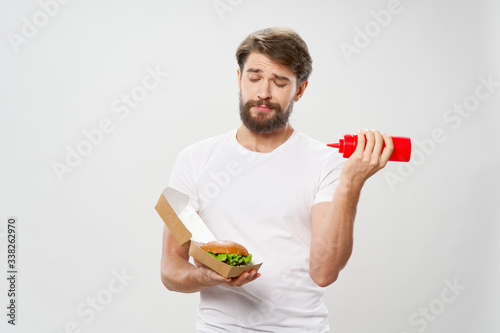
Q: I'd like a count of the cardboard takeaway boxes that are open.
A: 1